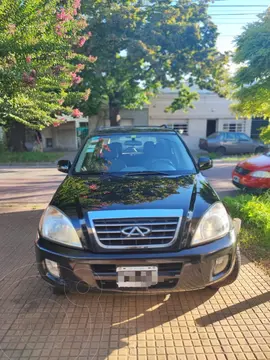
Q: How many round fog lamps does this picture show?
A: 0